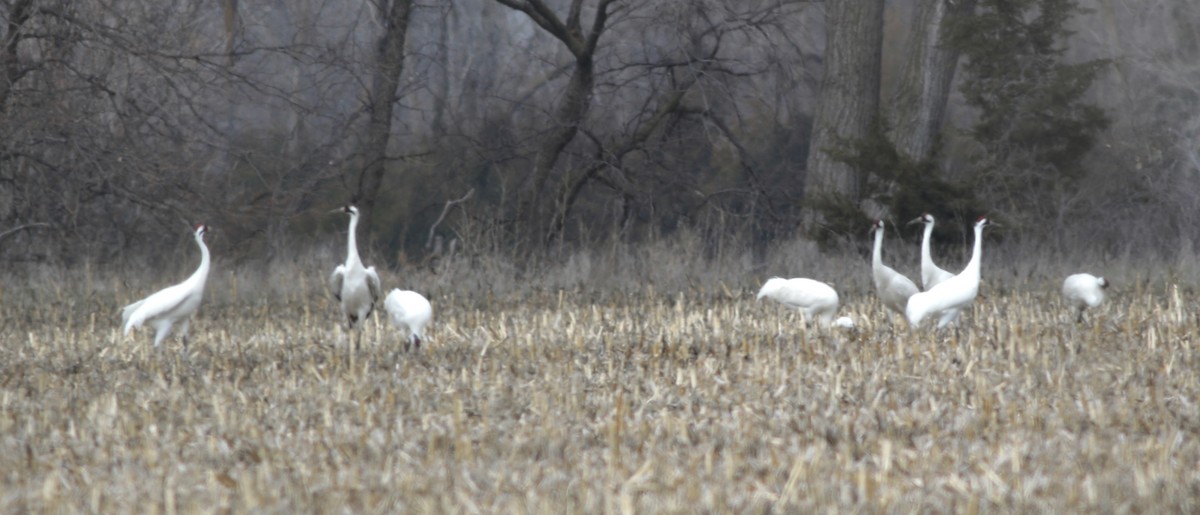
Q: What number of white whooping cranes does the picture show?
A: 8